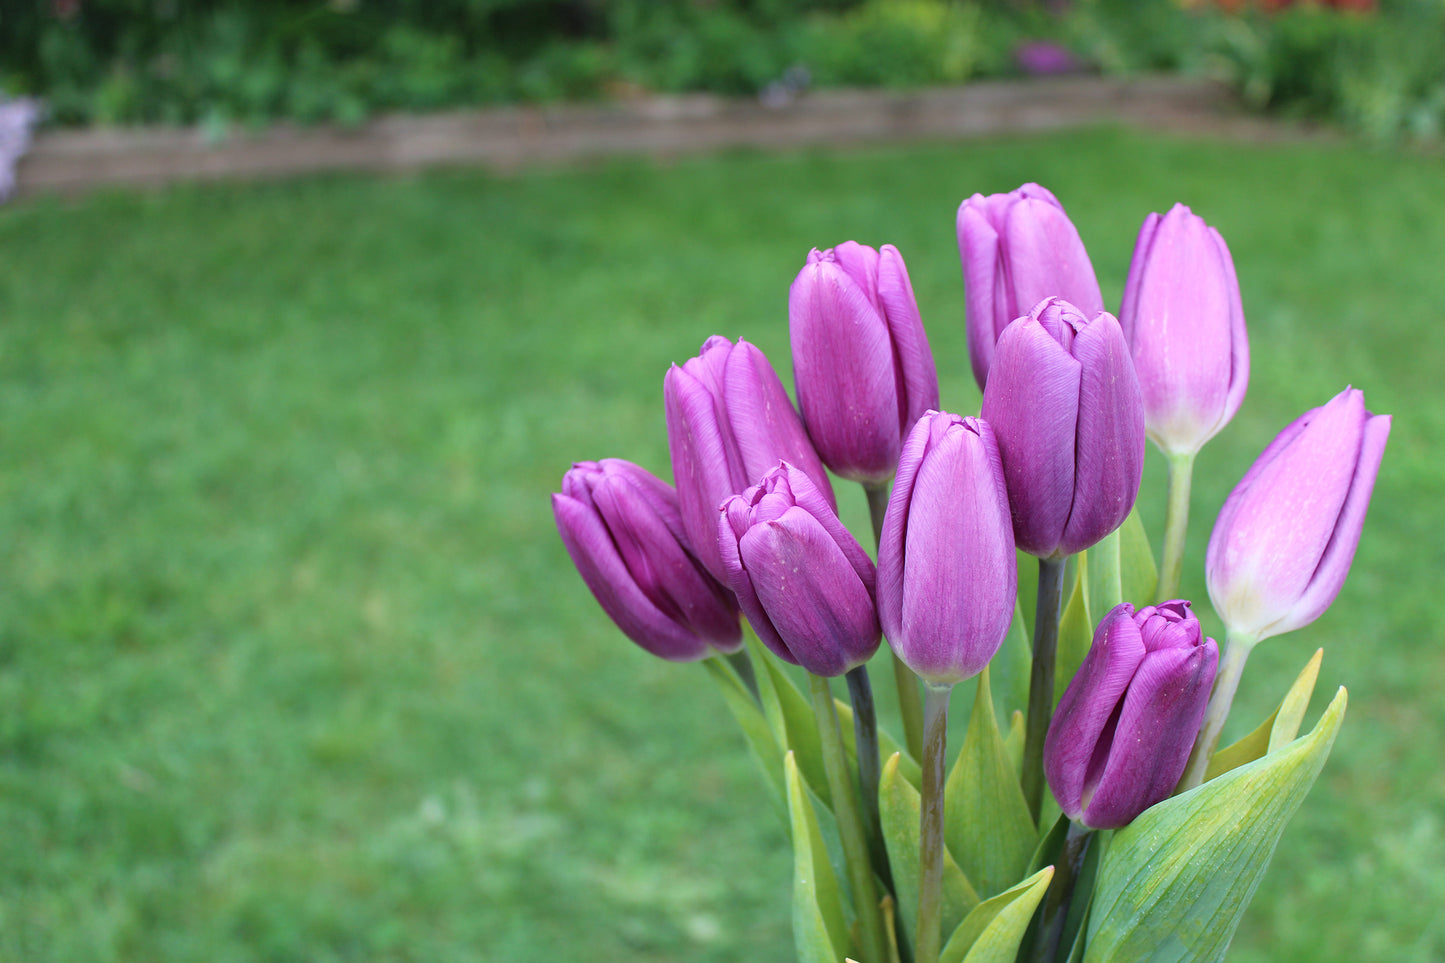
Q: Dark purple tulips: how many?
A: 8